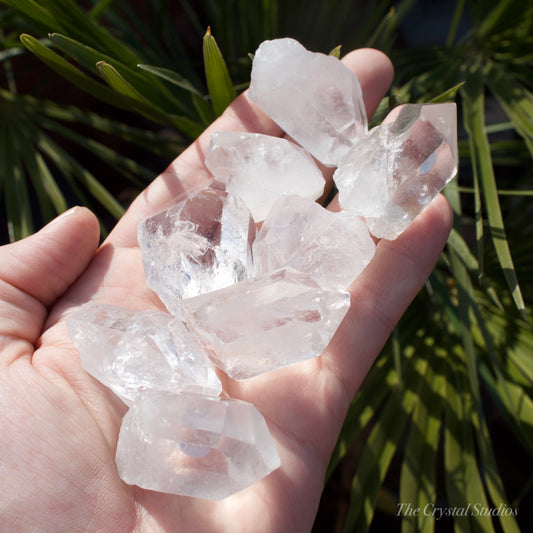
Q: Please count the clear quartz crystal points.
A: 8